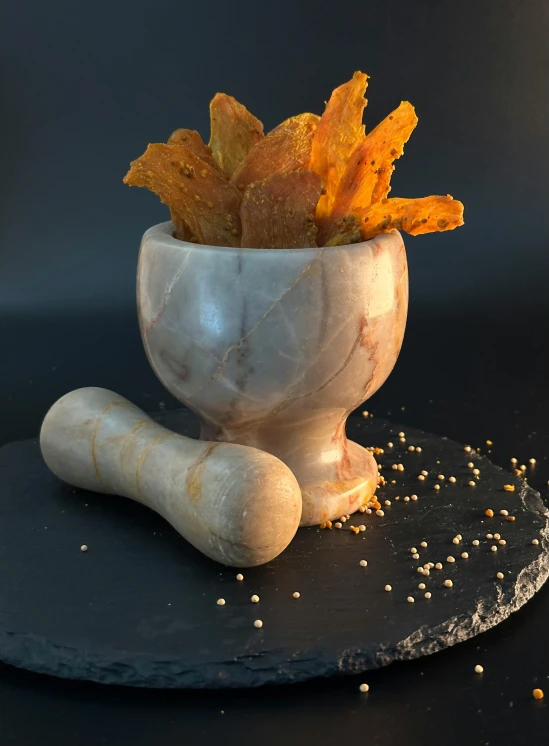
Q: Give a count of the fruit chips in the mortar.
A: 8